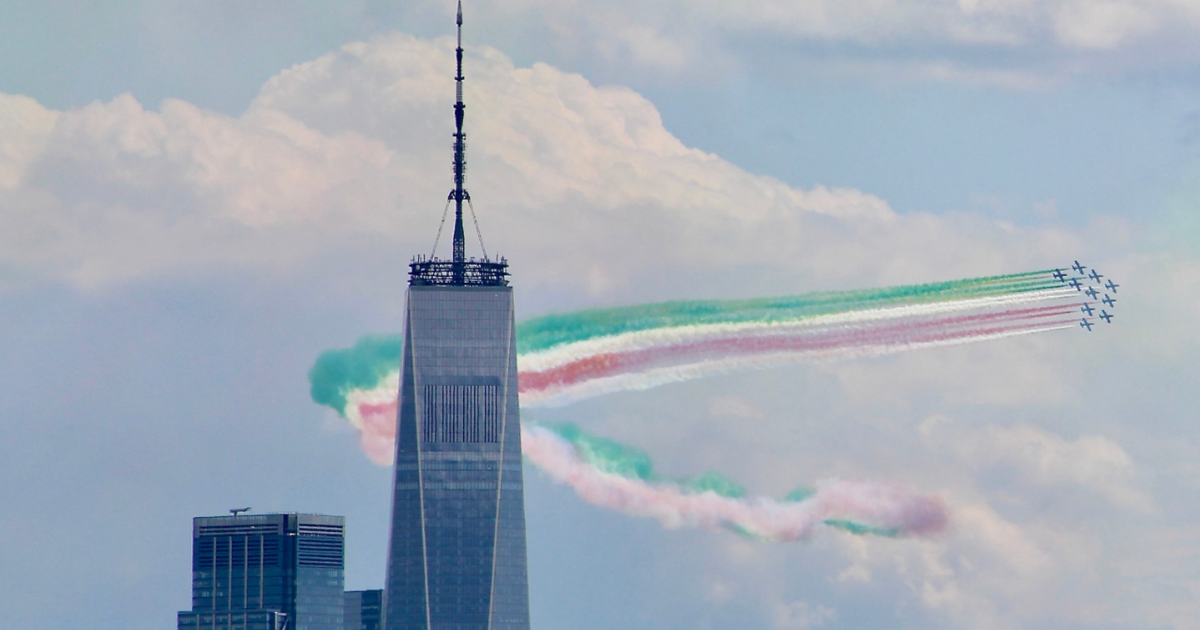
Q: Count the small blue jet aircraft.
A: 10